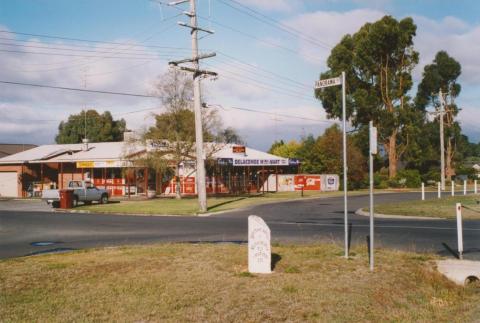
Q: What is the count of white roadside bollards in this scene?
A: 6